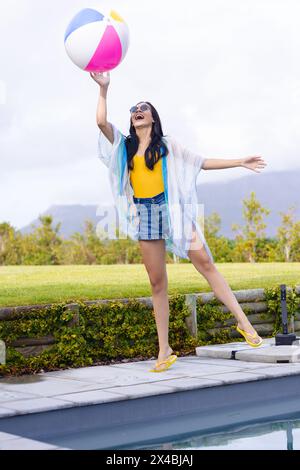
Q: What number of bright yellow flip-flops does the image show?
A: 2